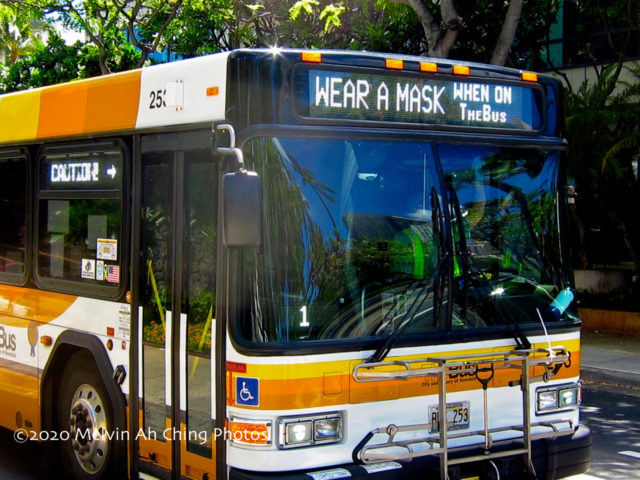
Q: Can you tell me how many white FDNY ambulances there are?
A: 0